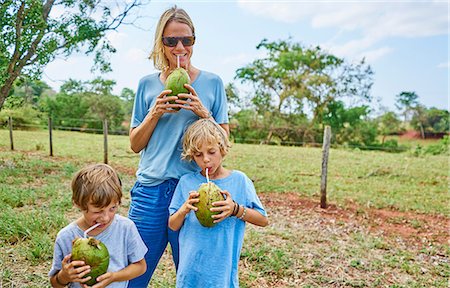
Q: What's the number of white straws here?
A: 3